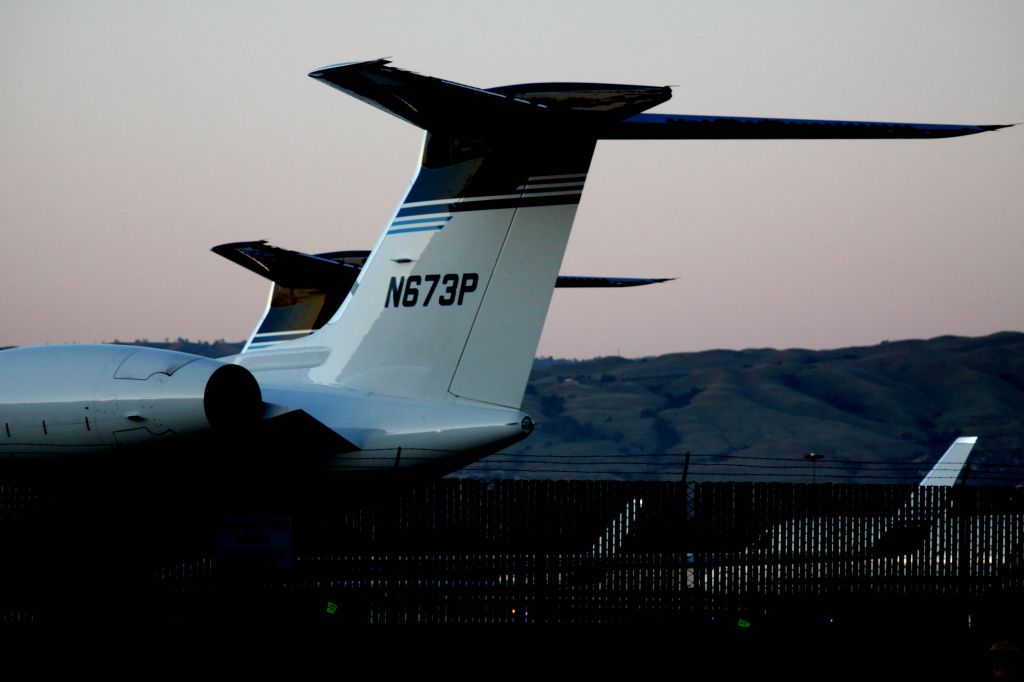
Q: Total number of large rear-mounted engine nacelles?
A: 1